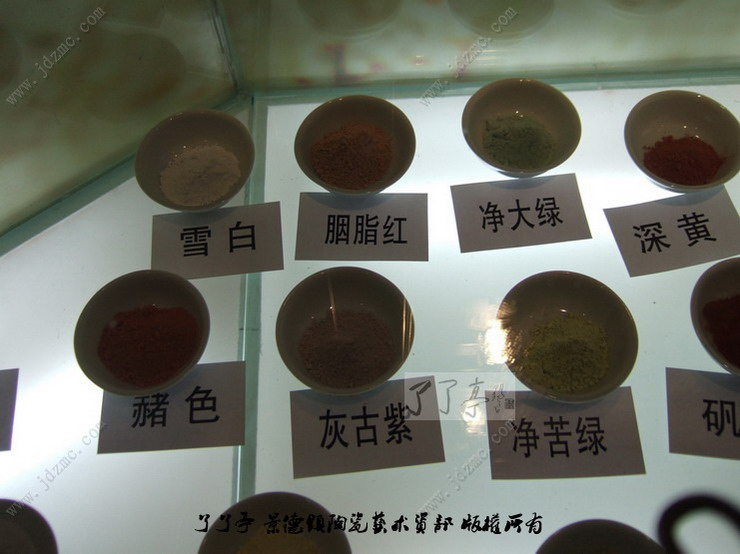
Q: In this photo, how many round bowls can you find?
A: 11